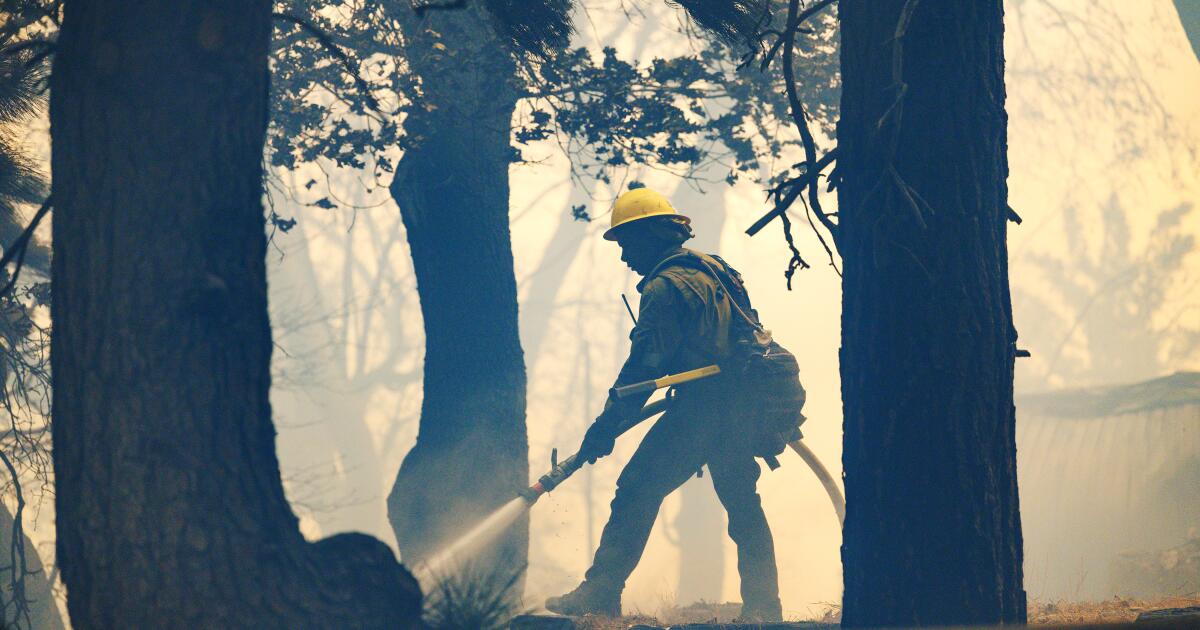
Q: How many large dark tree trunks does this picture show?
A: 3